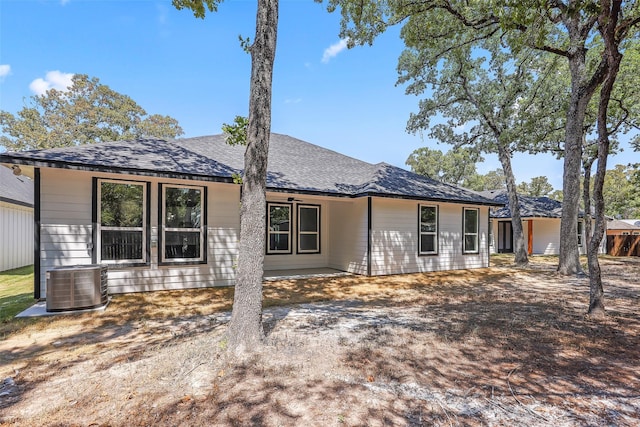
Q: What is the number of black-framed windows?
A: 6